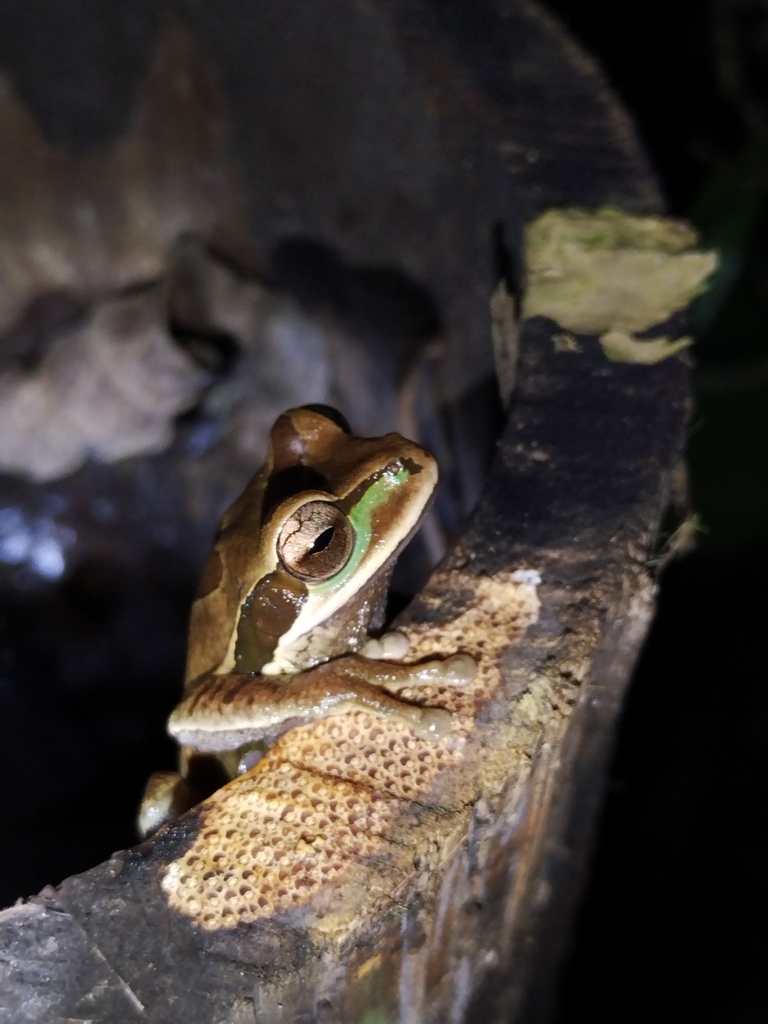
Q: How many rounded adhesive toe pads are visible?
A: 3